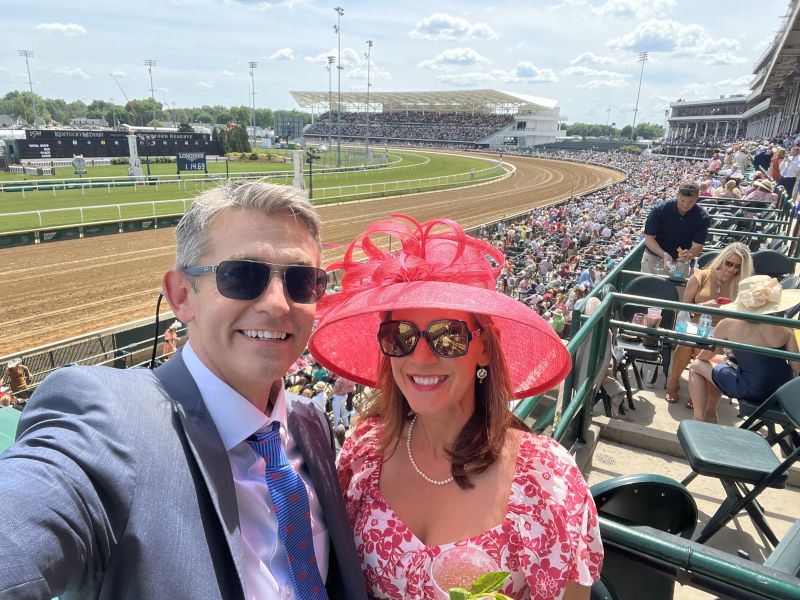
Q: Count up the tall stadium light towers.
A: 7